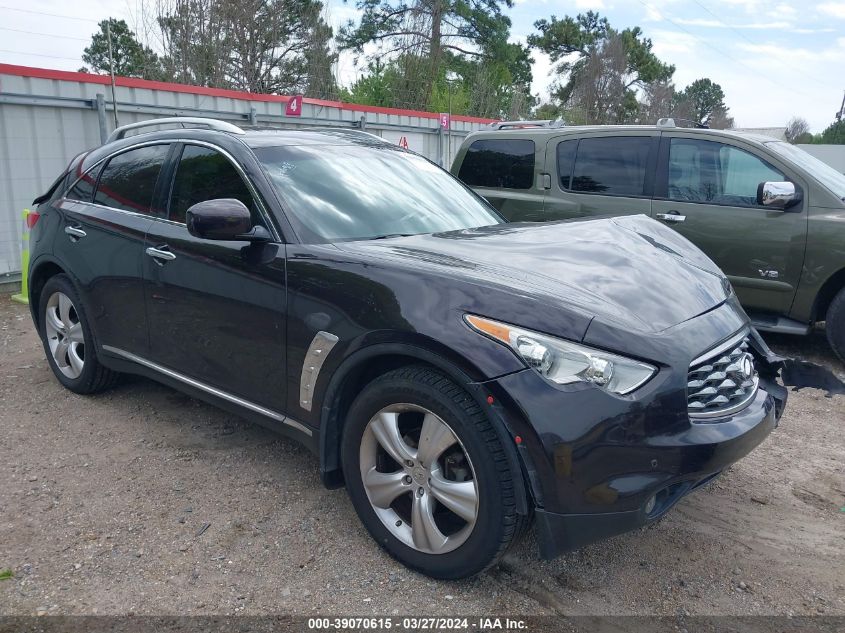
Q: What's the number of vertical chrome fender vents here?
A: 1